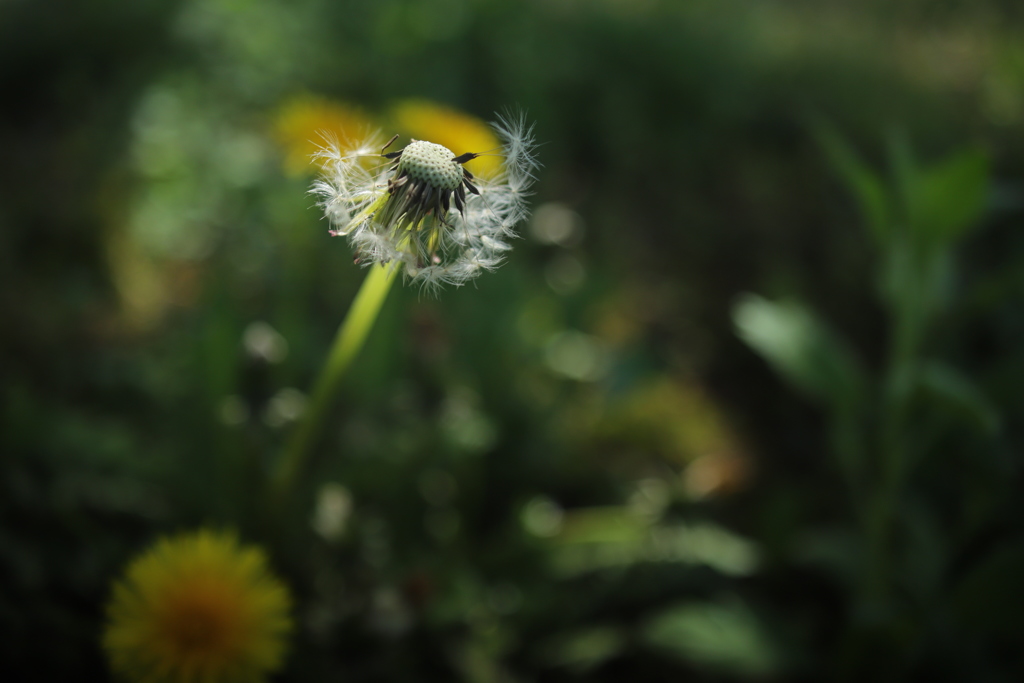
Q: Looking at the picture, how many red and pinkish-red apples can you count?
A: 0